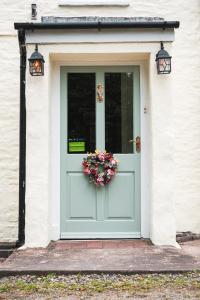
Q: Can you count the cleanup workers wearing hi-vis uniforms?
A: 0